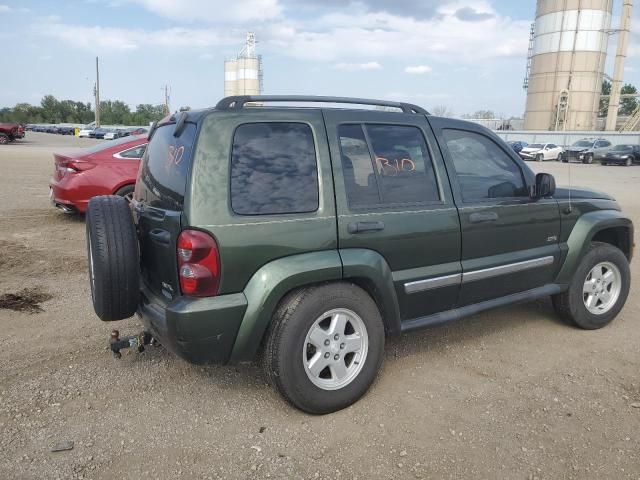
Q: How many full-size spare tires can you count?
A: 1